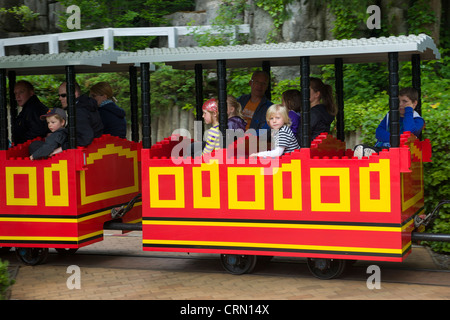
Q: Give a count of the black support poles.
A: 12